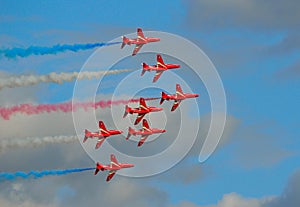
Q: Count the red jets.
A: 7